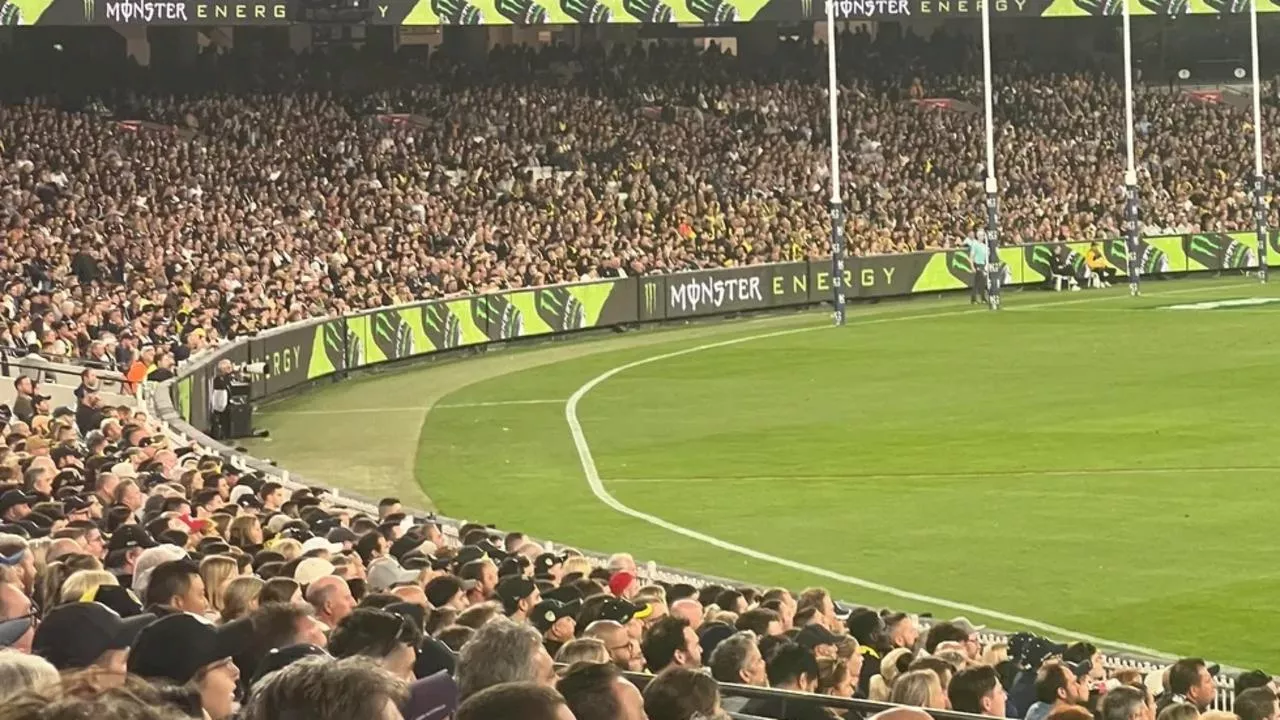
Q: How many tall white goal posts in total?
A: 4